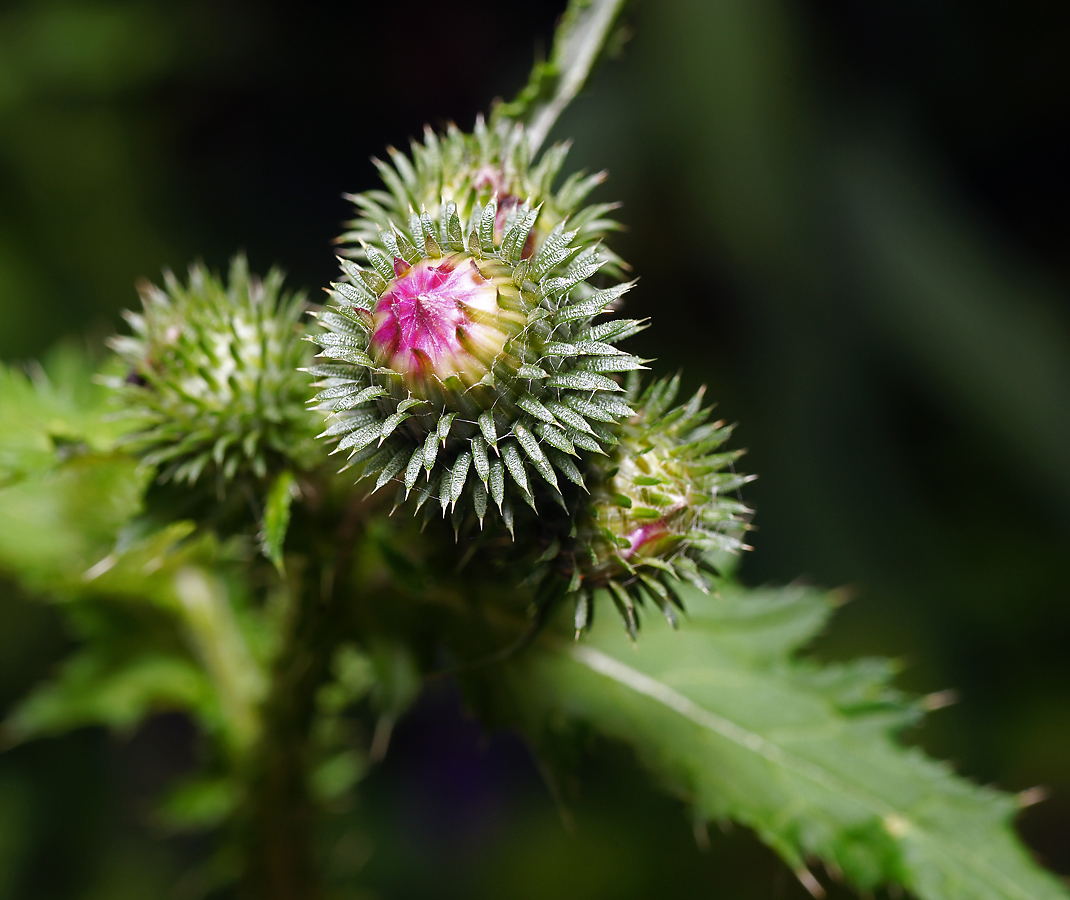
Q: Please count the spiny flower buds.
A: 4